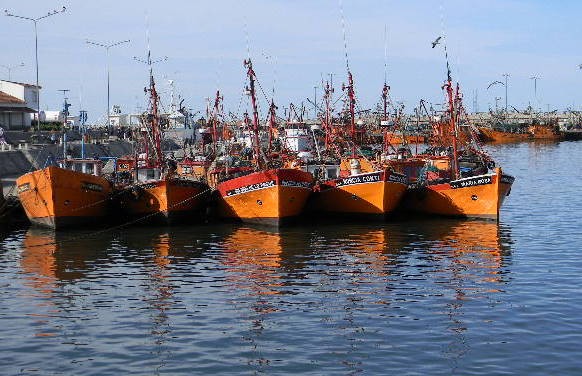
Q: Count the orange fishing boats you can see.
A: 5